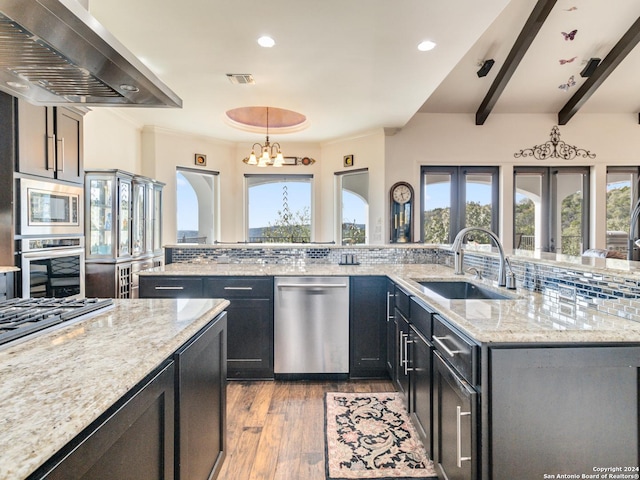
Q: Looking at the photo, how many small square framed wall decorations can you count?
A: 2